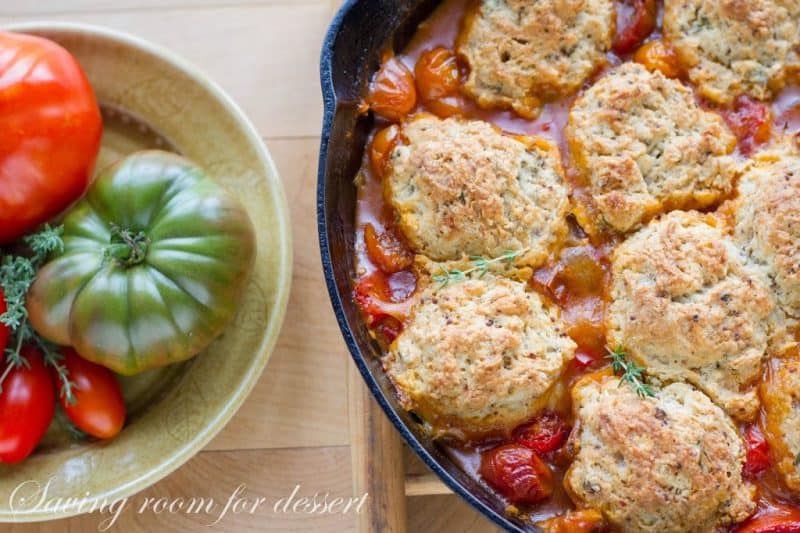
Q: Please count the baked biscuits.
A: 9